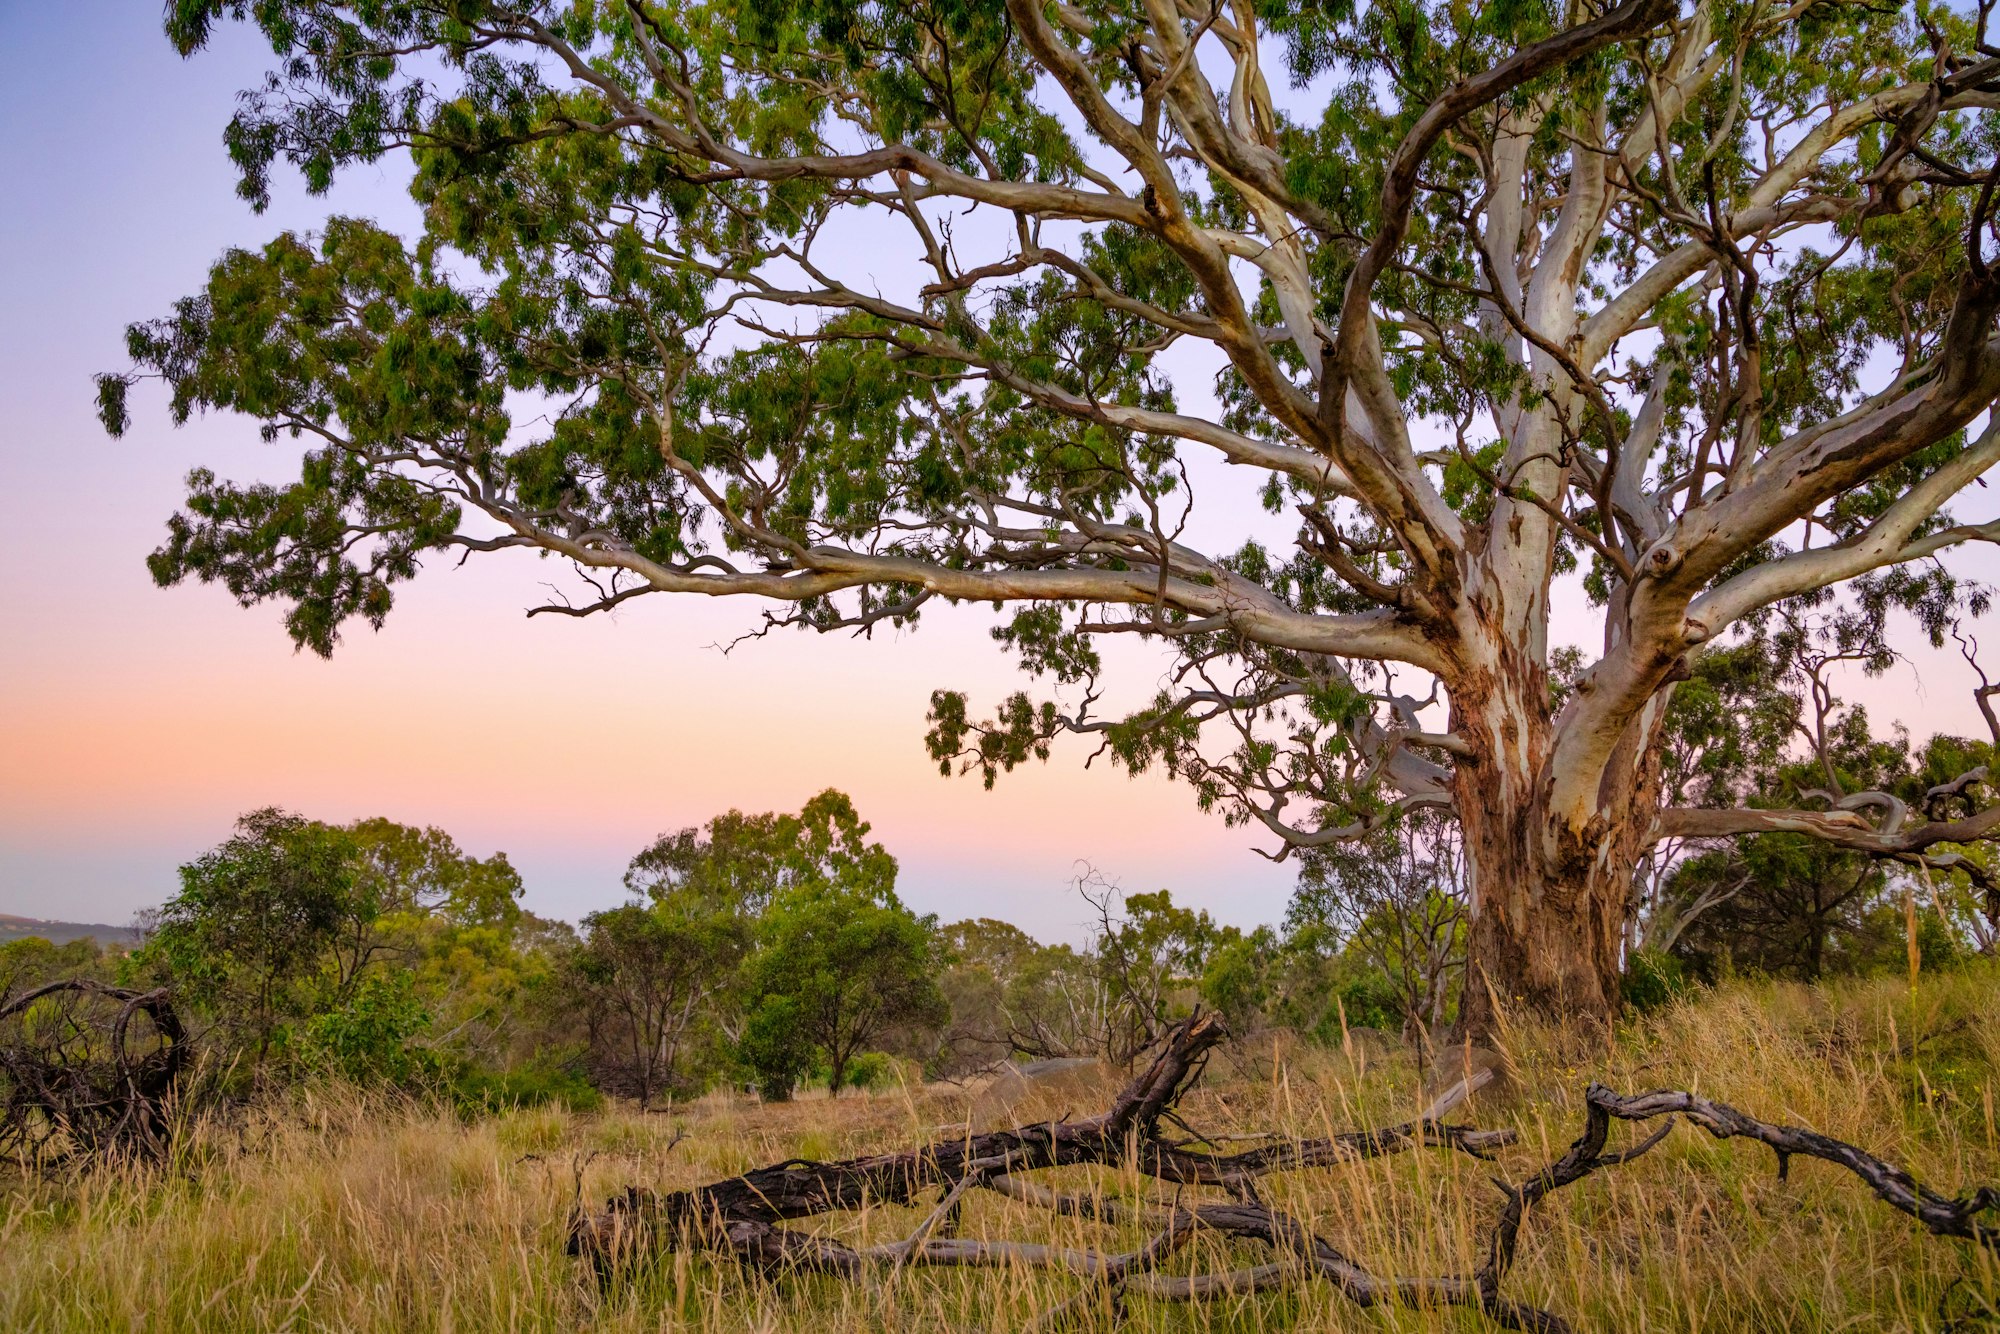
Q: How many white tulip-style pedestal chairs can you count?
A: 0